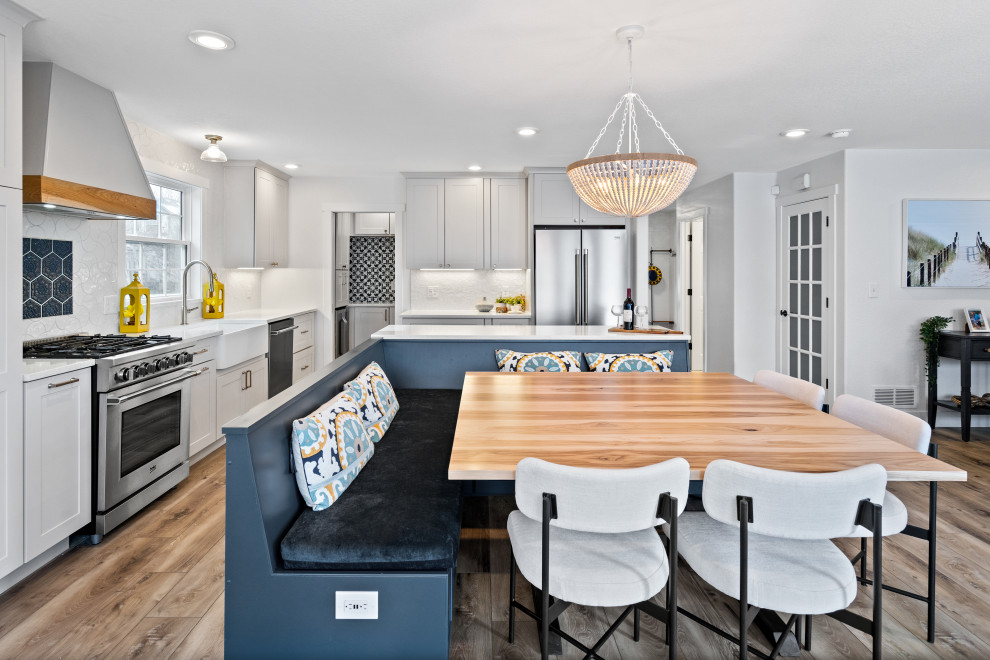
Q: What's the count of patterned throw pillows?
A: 4